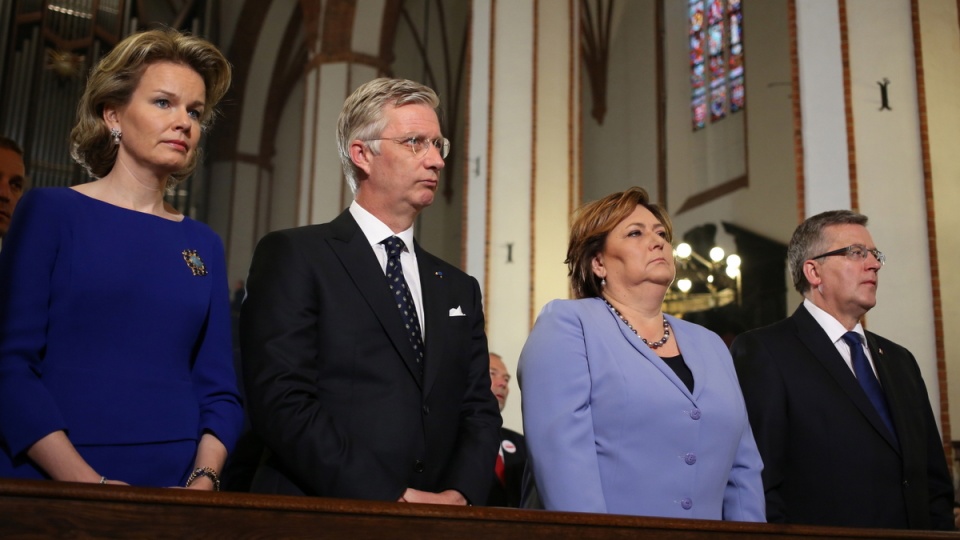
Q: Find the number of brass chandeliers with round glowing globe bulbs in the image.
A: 1